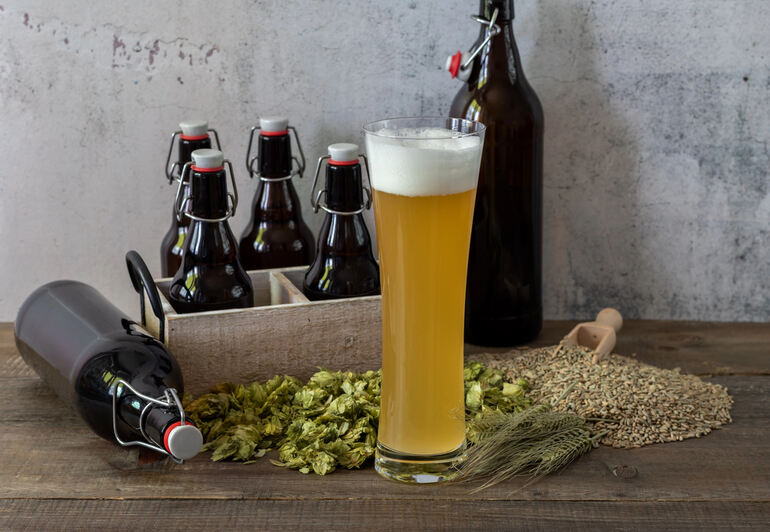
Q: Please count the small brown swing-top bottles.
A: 4